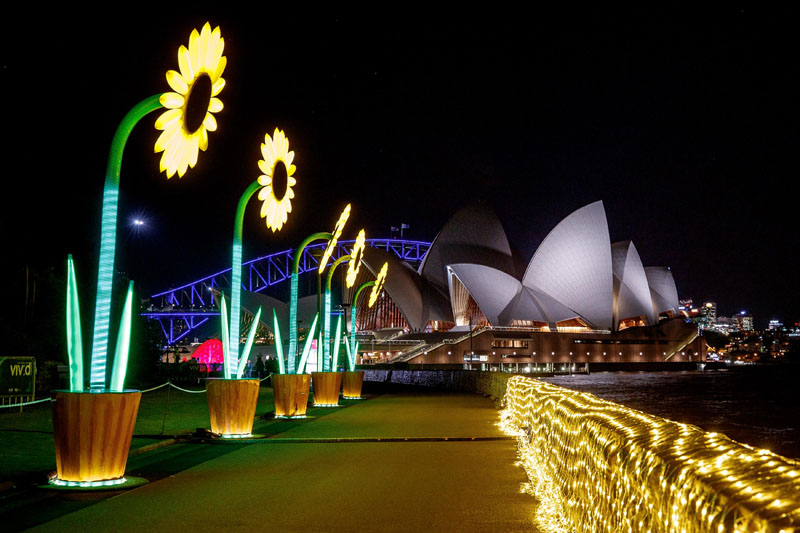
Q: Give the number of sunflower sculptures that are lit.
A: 5